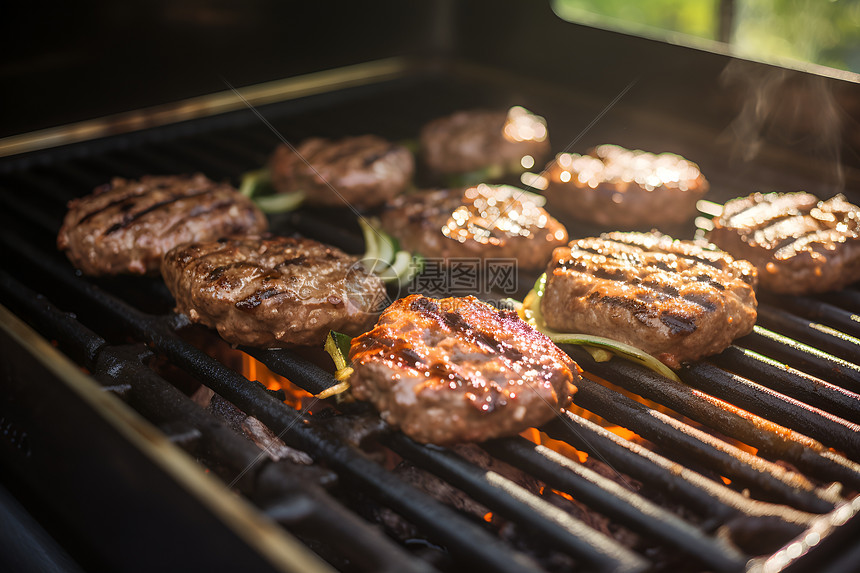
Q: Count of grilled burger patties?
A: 9